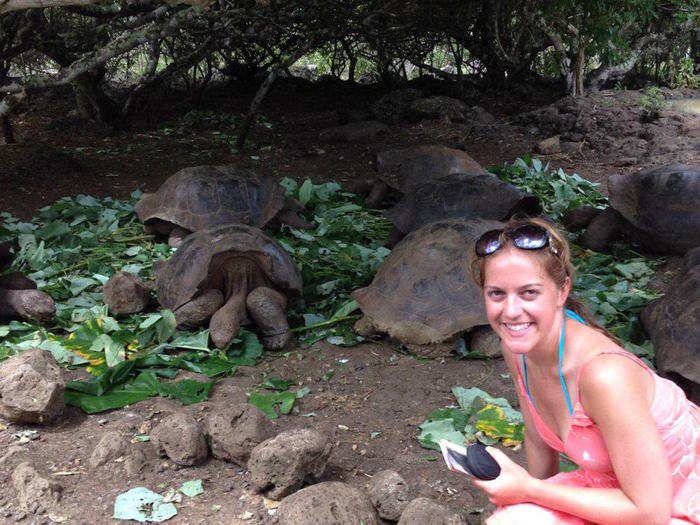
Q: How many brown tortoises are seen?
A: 8